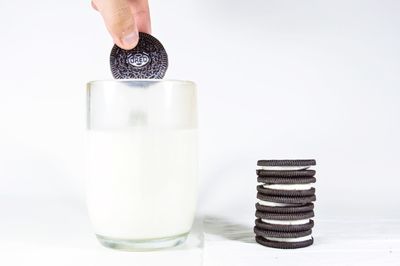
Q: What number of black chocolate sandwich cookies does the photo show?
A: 6